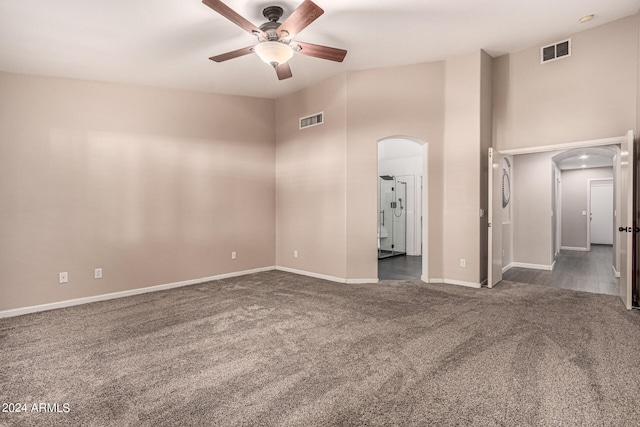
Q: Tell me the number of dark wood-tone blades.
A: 5